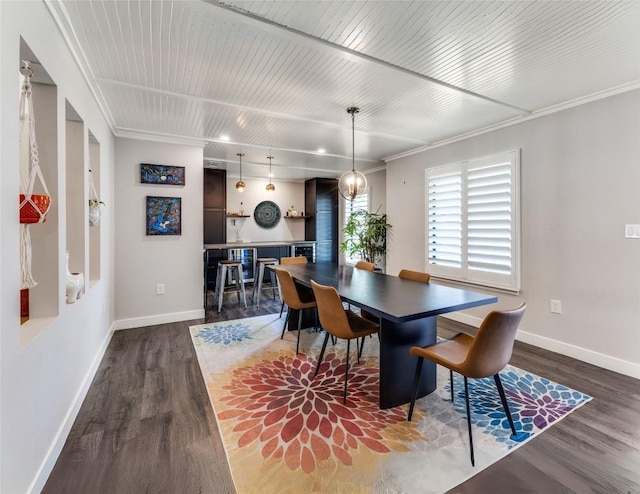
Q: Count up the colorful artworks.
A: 2